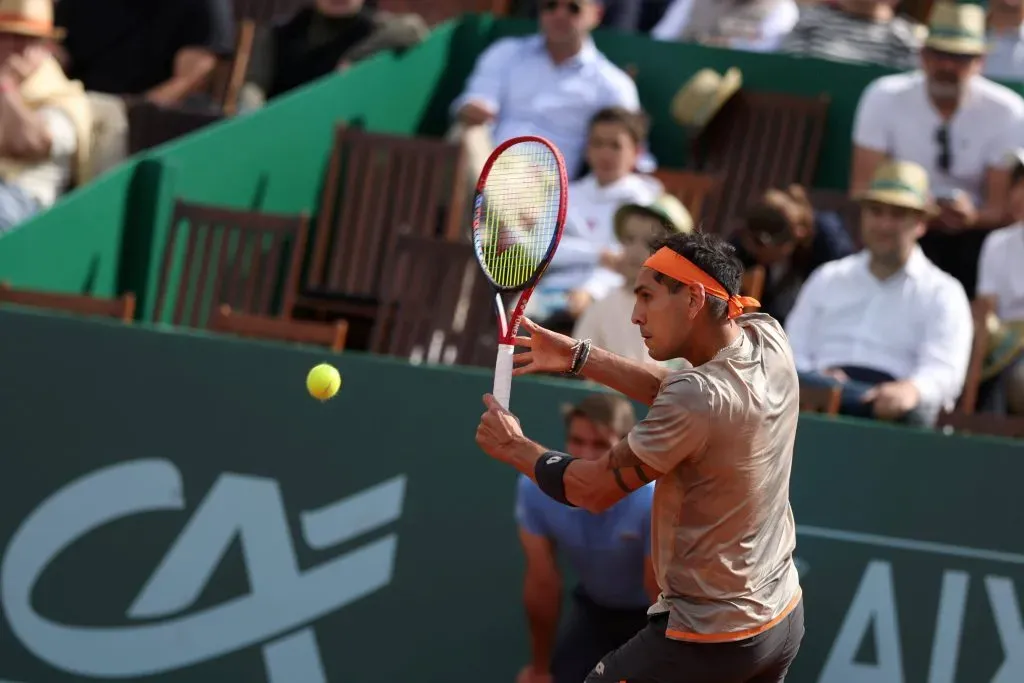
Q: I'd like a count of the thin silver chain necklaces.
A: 1